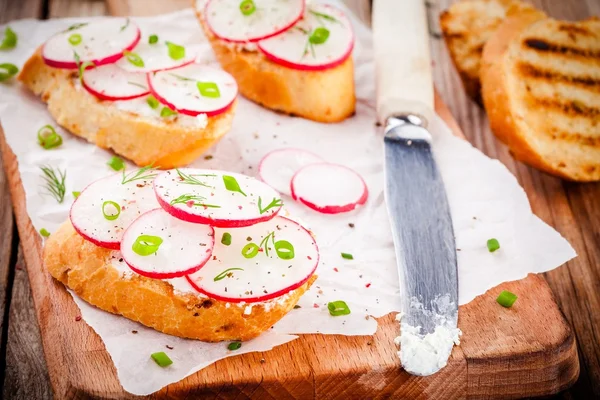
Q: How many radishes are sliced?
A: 12